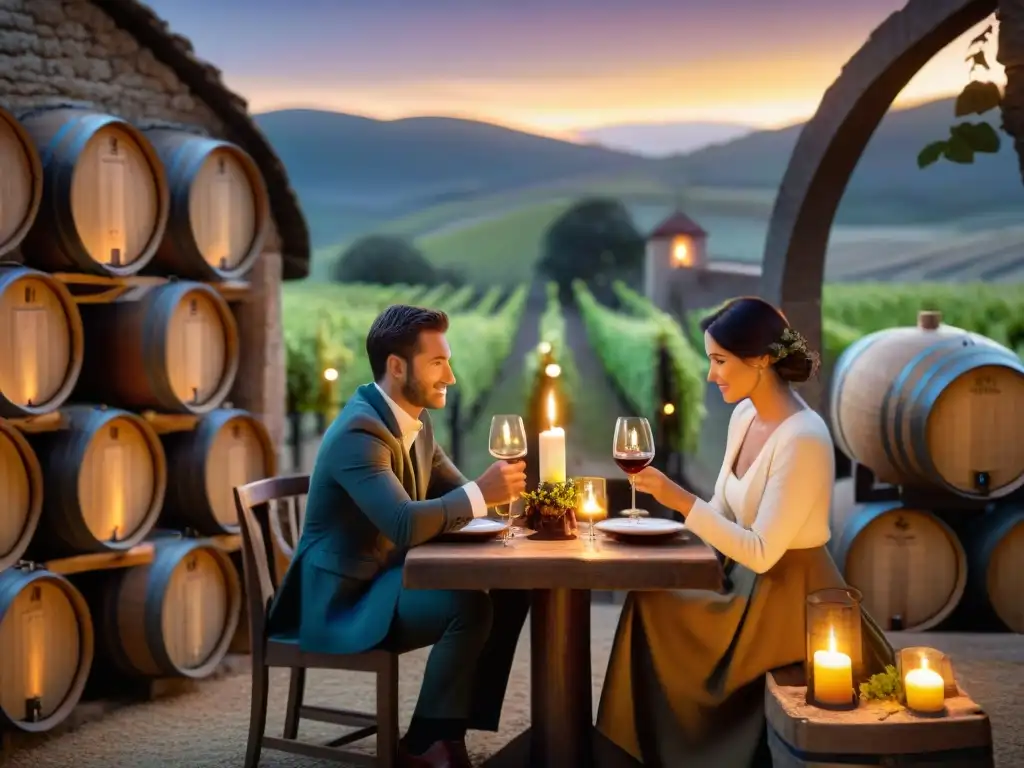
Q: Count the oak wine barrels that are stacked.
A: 13